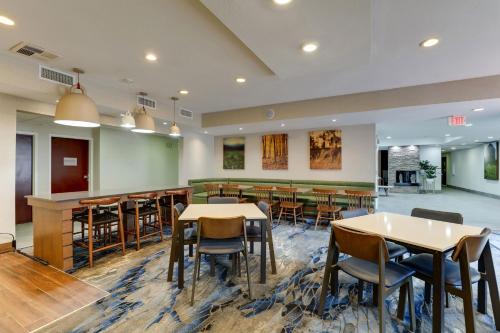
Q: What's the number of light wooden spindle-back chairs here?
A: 6